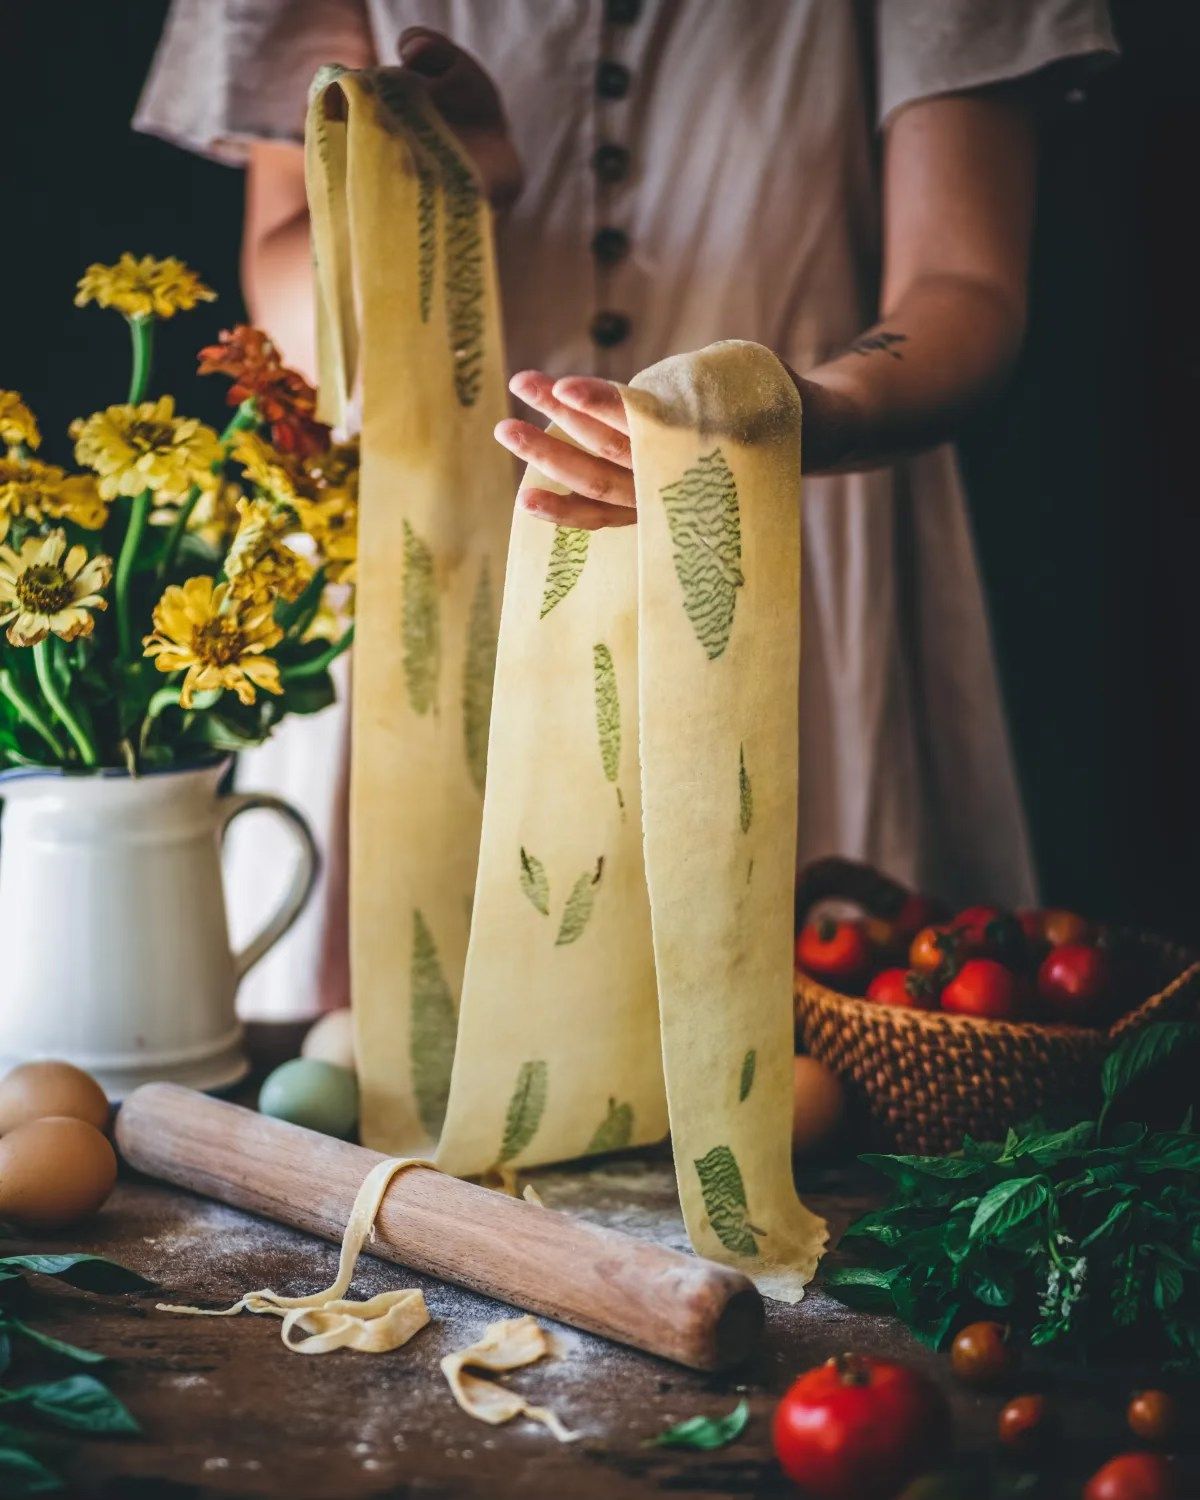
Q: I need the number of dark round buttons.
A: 5